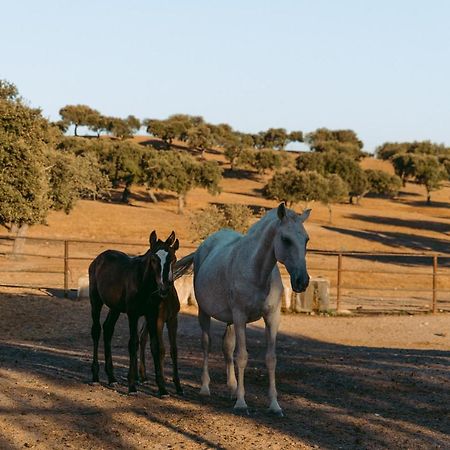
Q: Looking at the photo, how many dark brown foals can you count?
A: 2